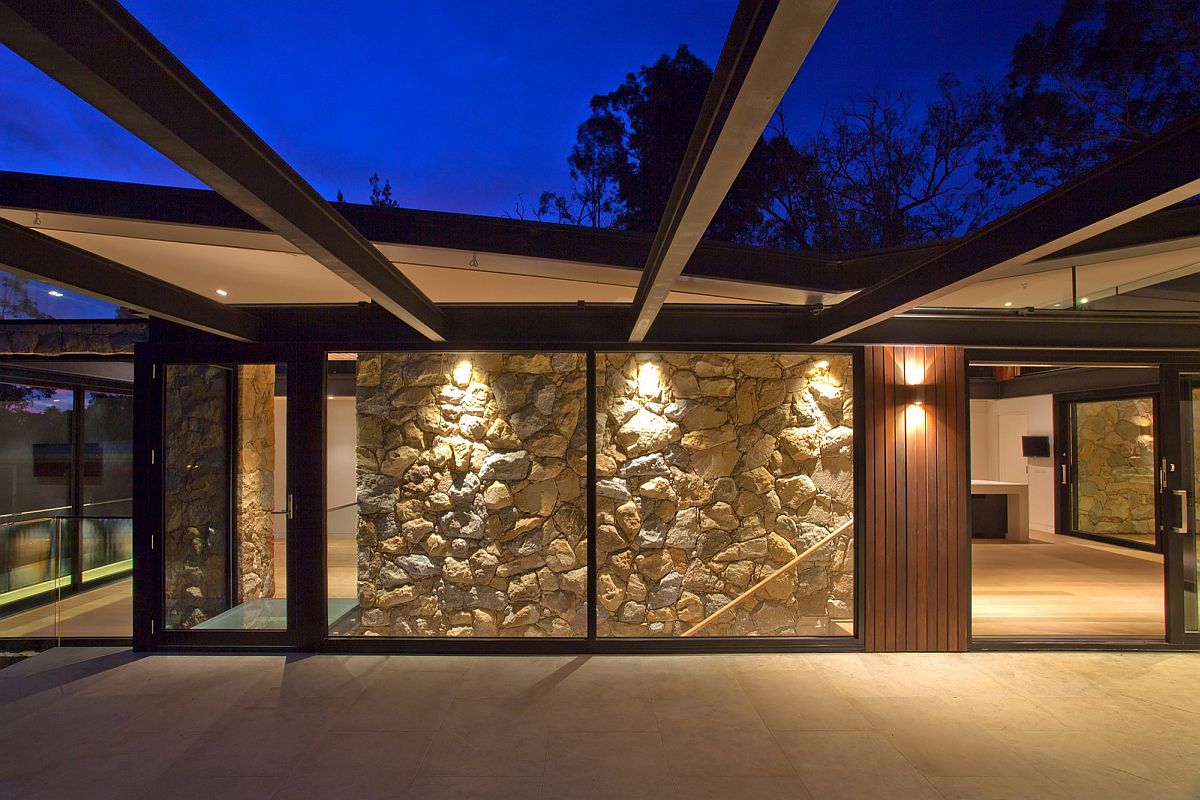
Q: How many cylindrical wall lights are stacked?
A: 2